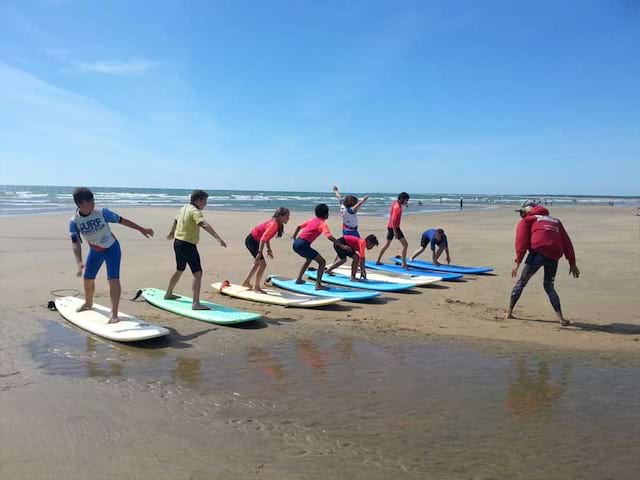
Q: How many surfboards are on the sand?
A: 8